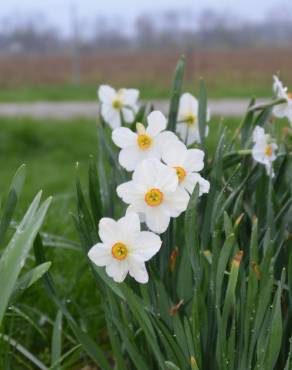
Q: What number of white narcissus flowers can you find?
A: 8